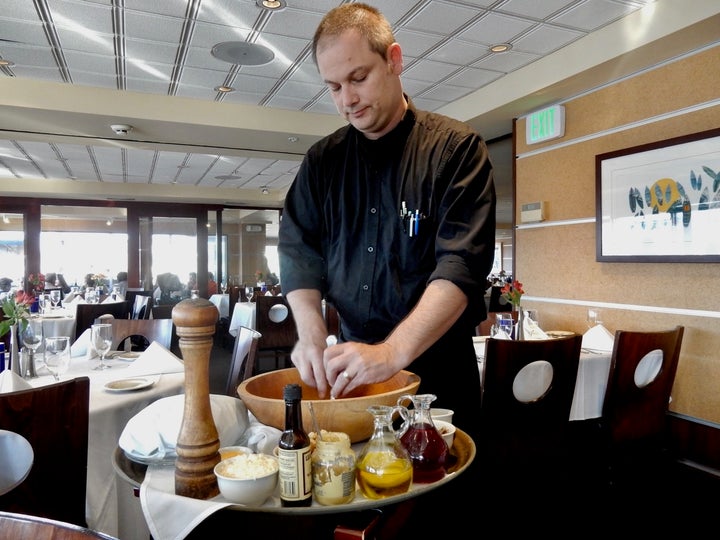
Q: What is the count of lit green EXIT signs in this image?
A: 1